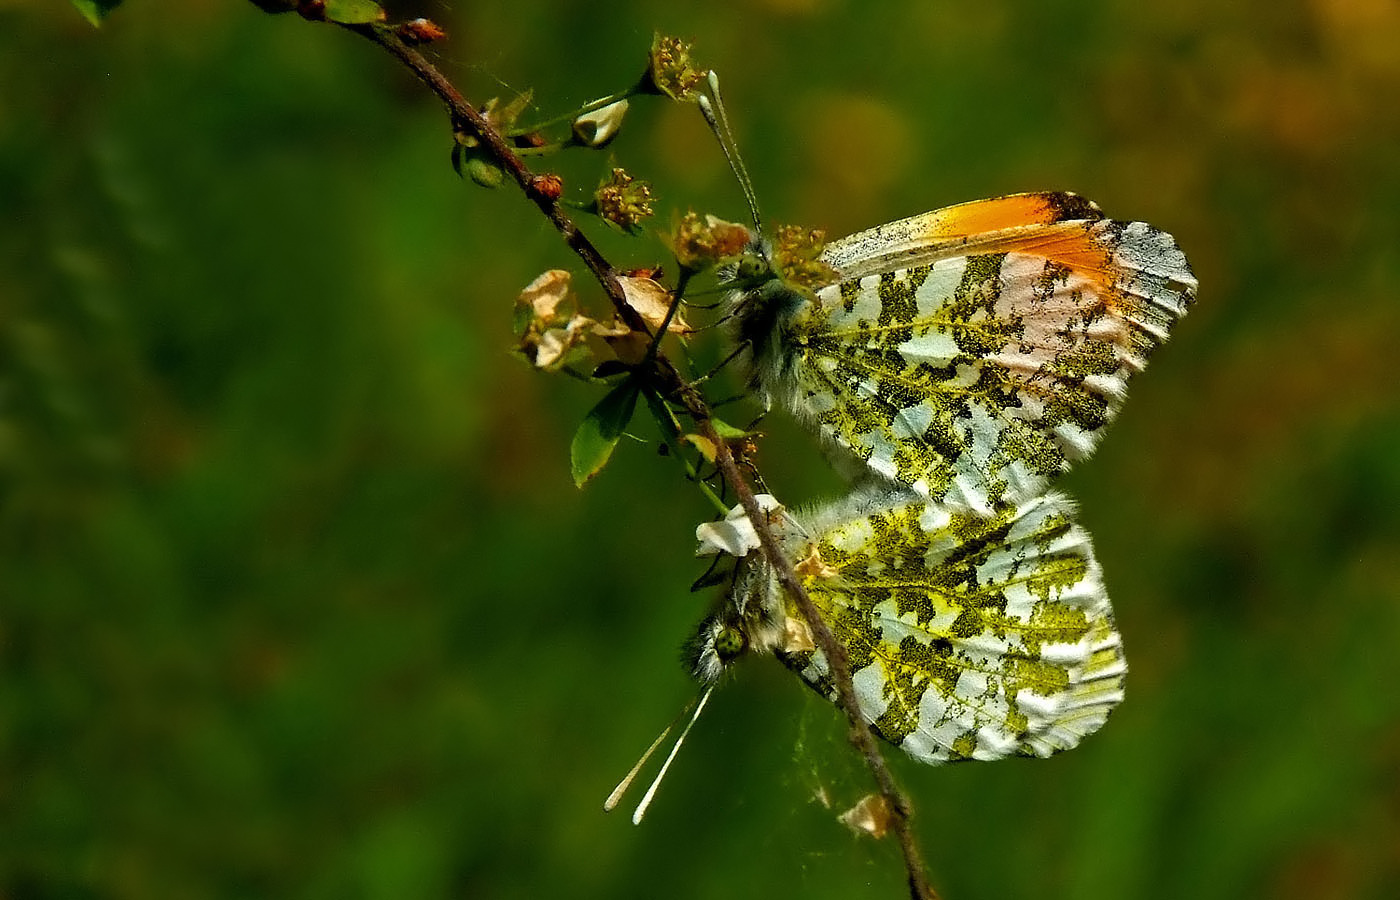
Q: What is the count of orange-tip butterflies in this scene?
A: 2